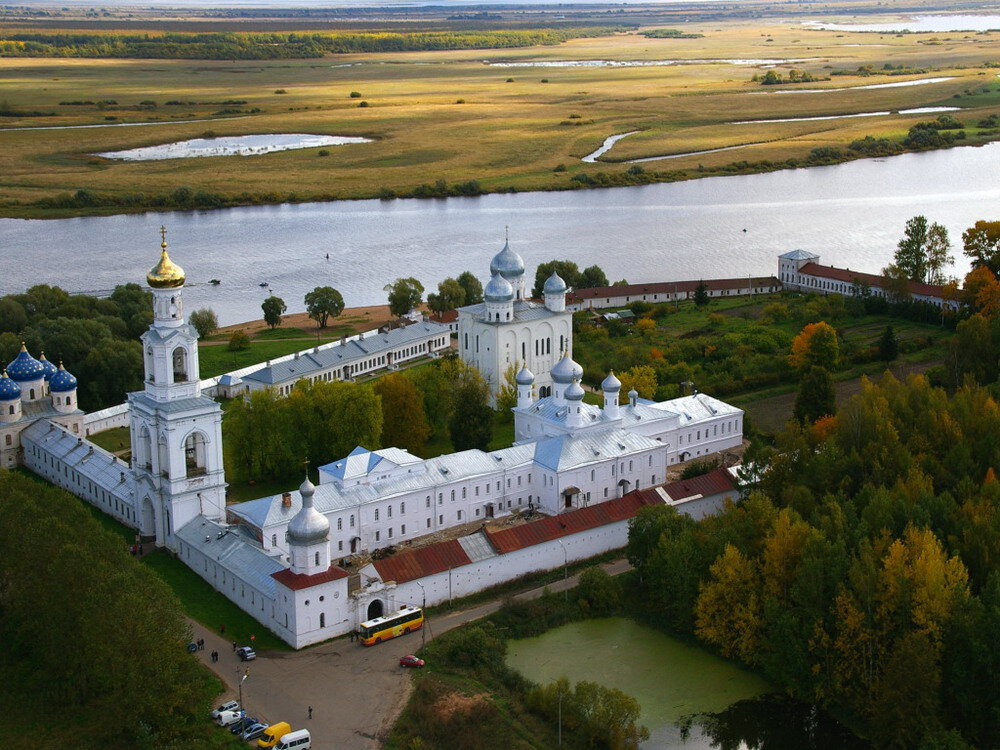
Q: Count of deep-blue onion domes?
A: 4